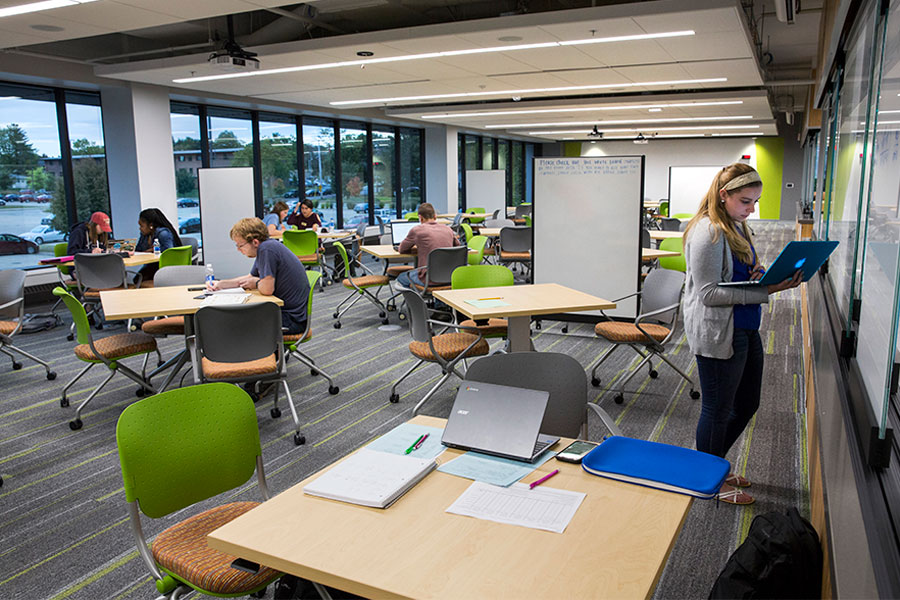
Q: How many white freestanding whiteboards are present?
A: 4